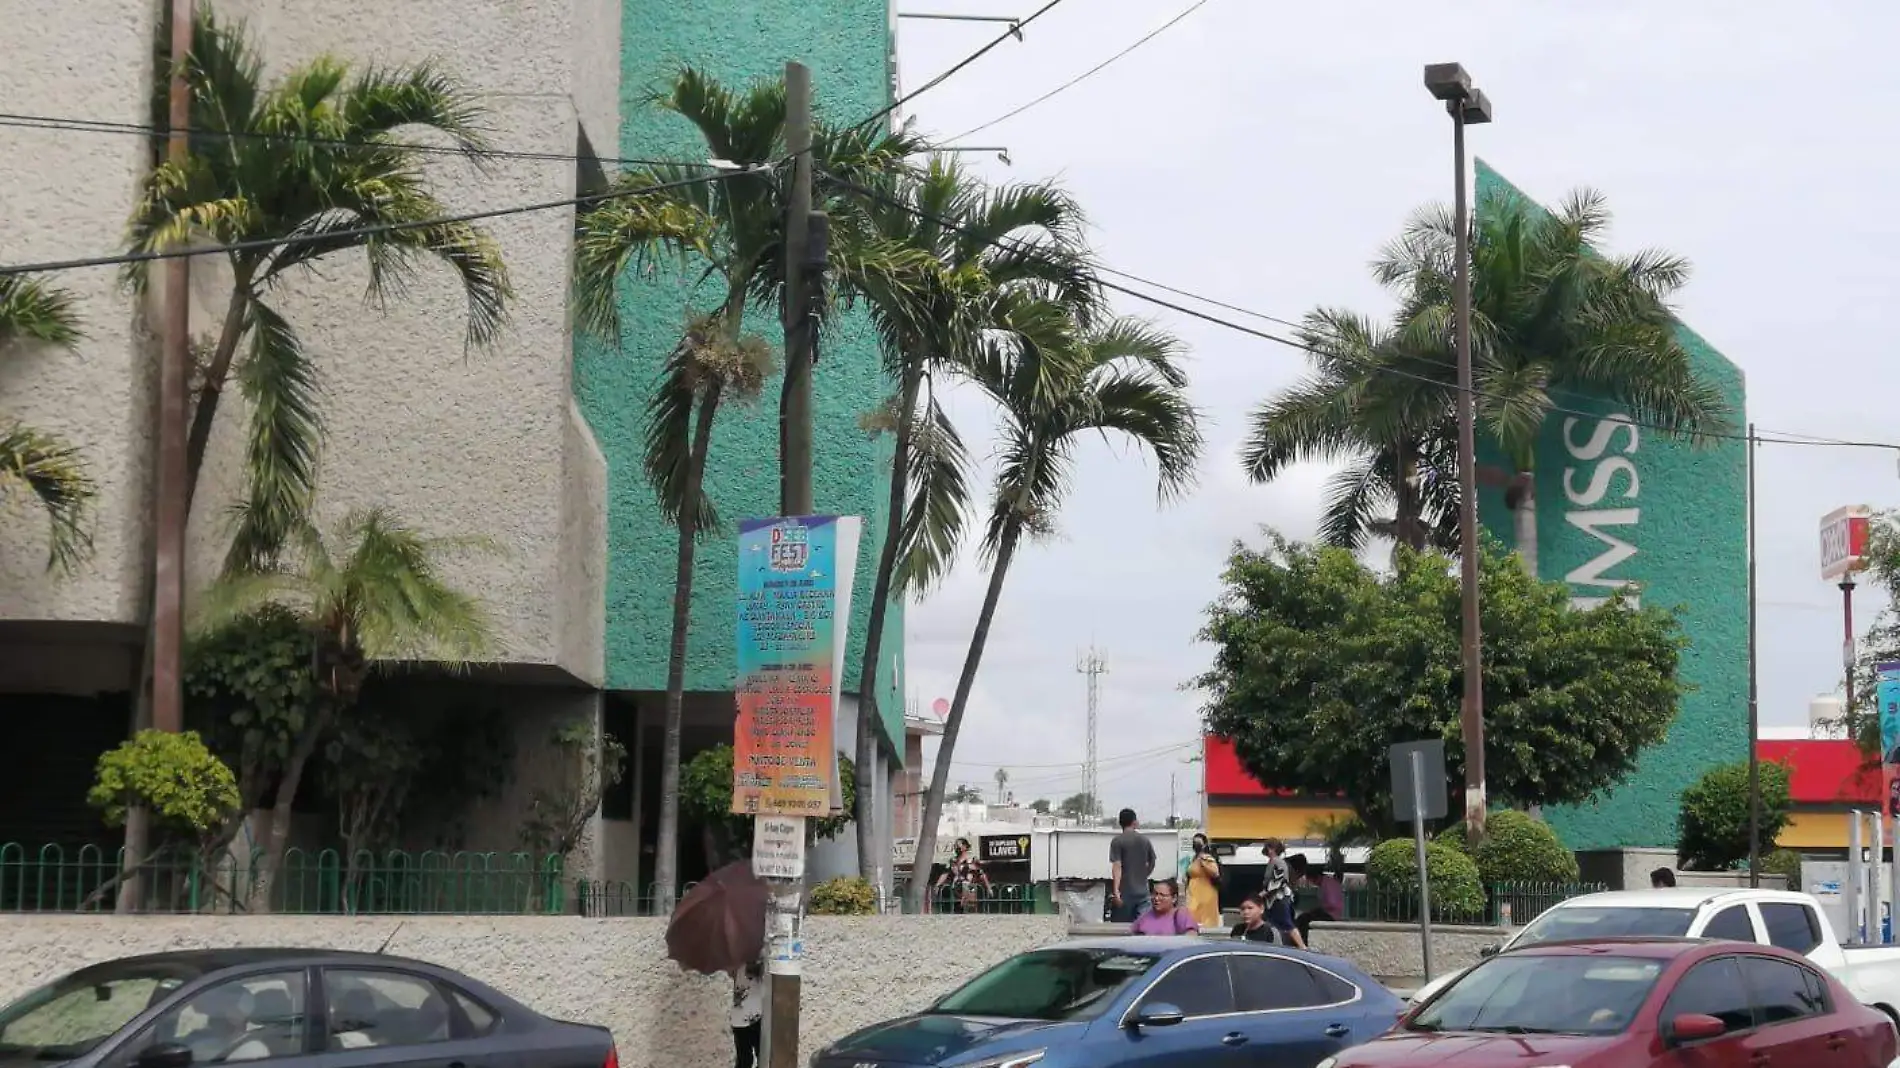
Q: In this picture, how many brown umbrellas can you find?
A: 1